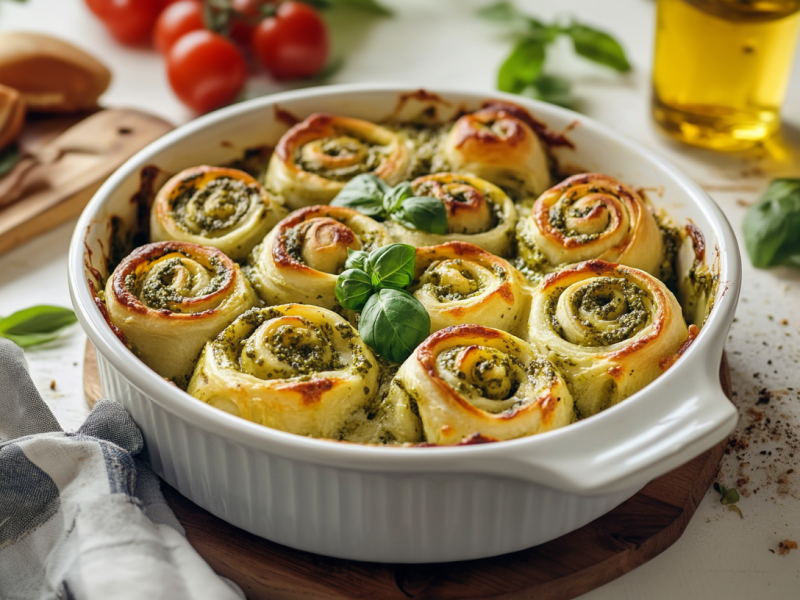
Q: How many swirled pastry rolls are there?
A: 11